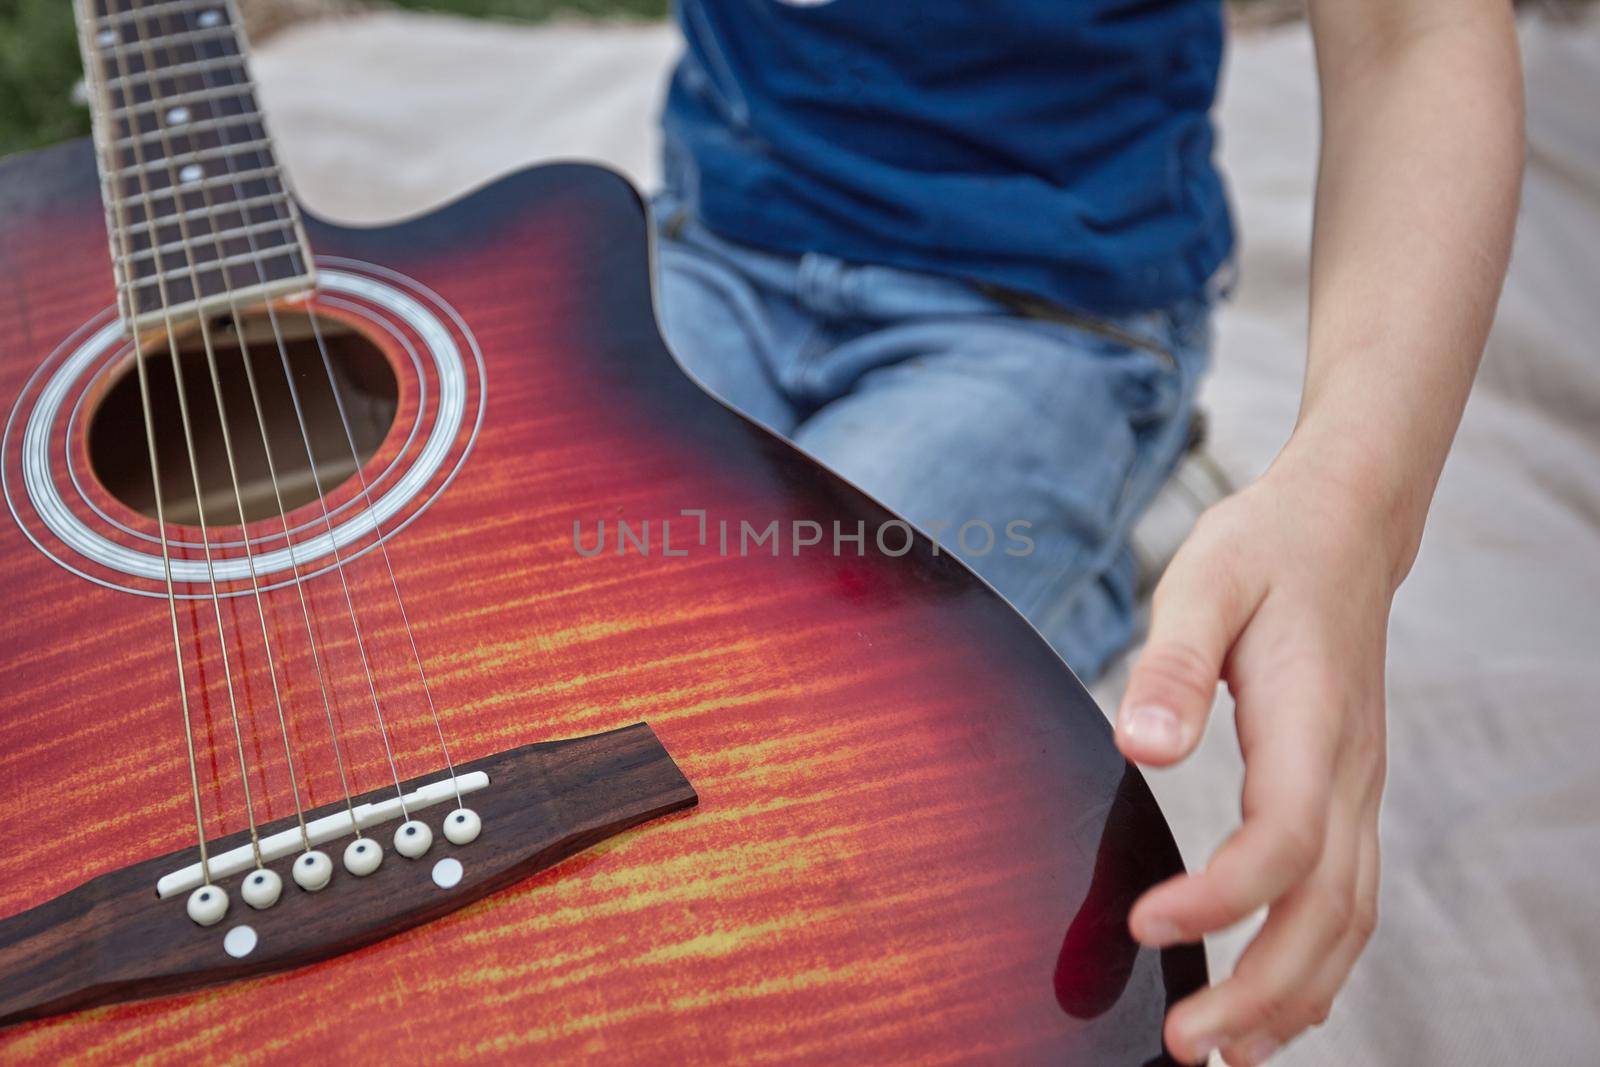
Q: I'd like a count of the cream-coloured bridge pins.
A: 6